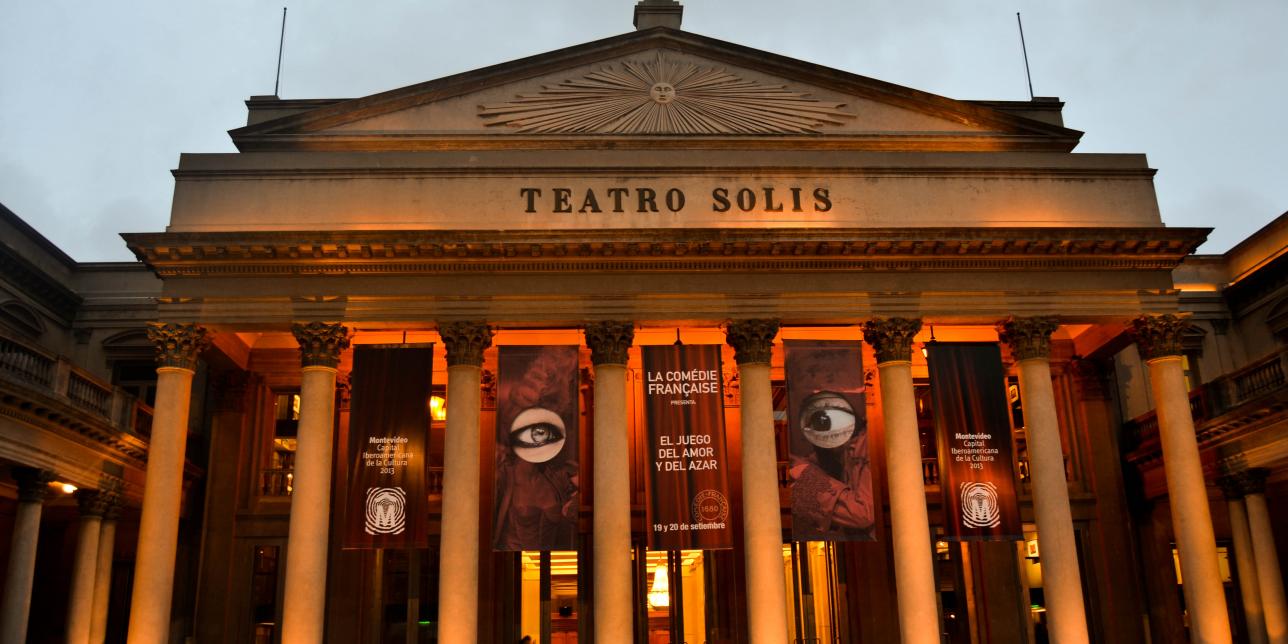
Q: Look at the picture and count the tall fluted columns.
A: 8